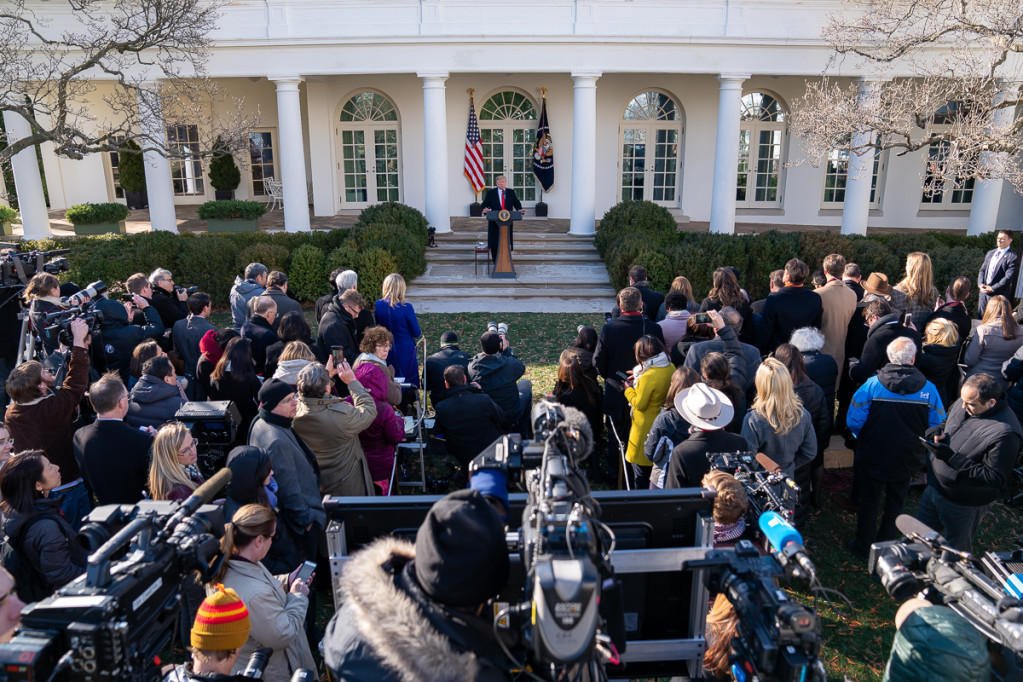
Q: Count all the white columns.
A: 8